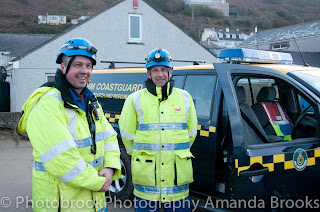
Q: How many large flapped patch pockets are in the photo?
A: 2